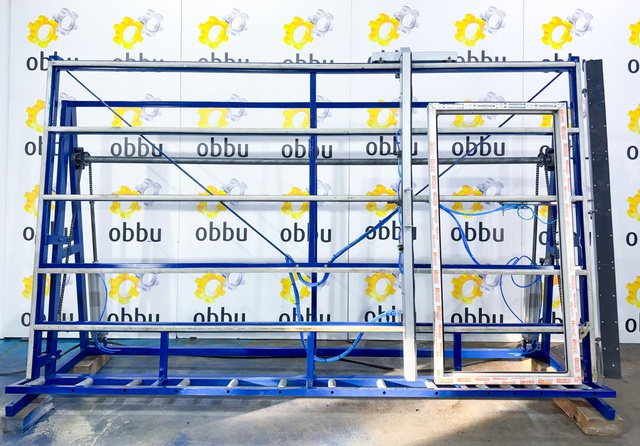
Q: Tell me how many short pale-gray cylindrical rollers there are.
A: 14